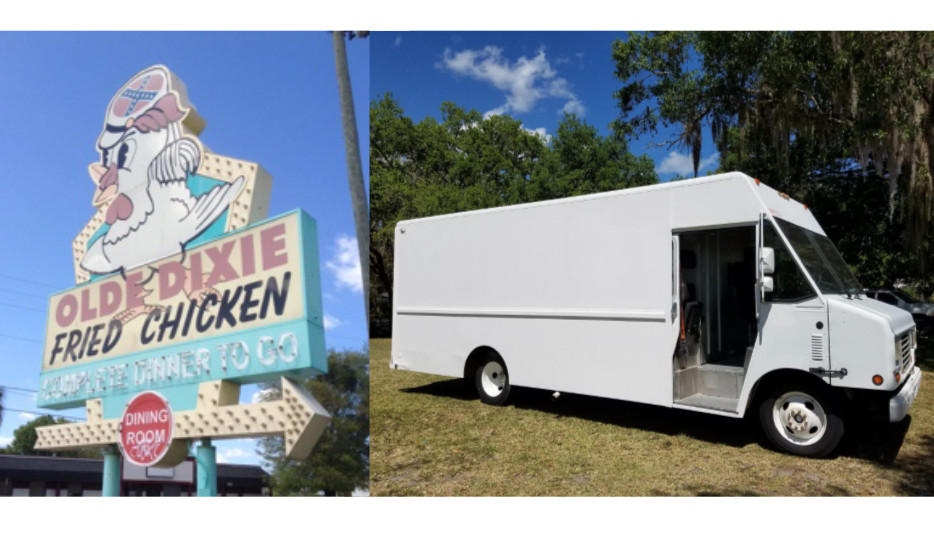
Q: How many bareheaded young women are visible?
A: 0